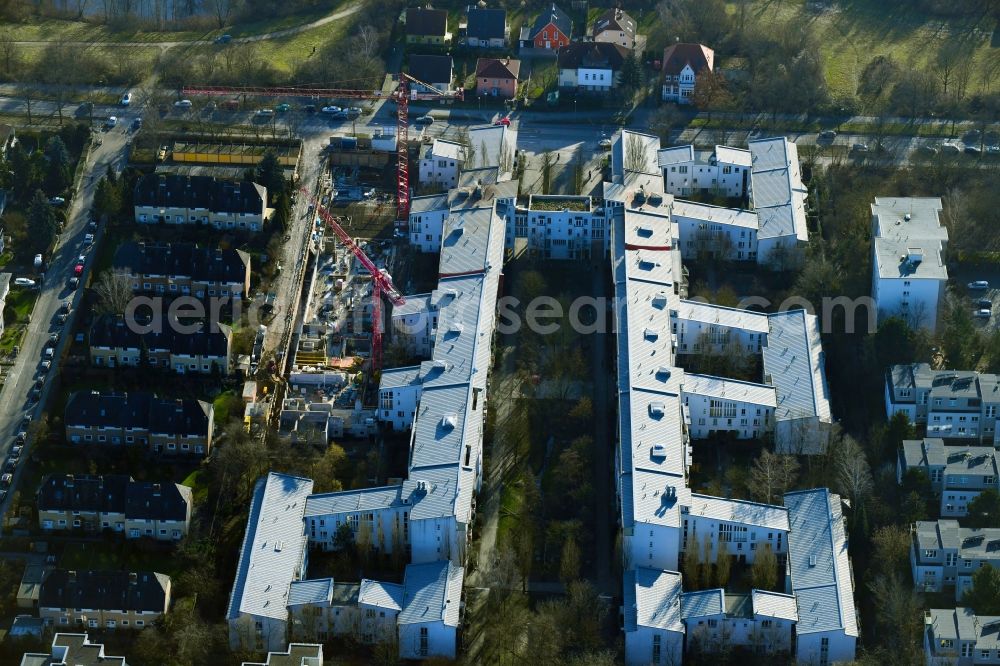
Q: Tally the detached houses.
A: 8